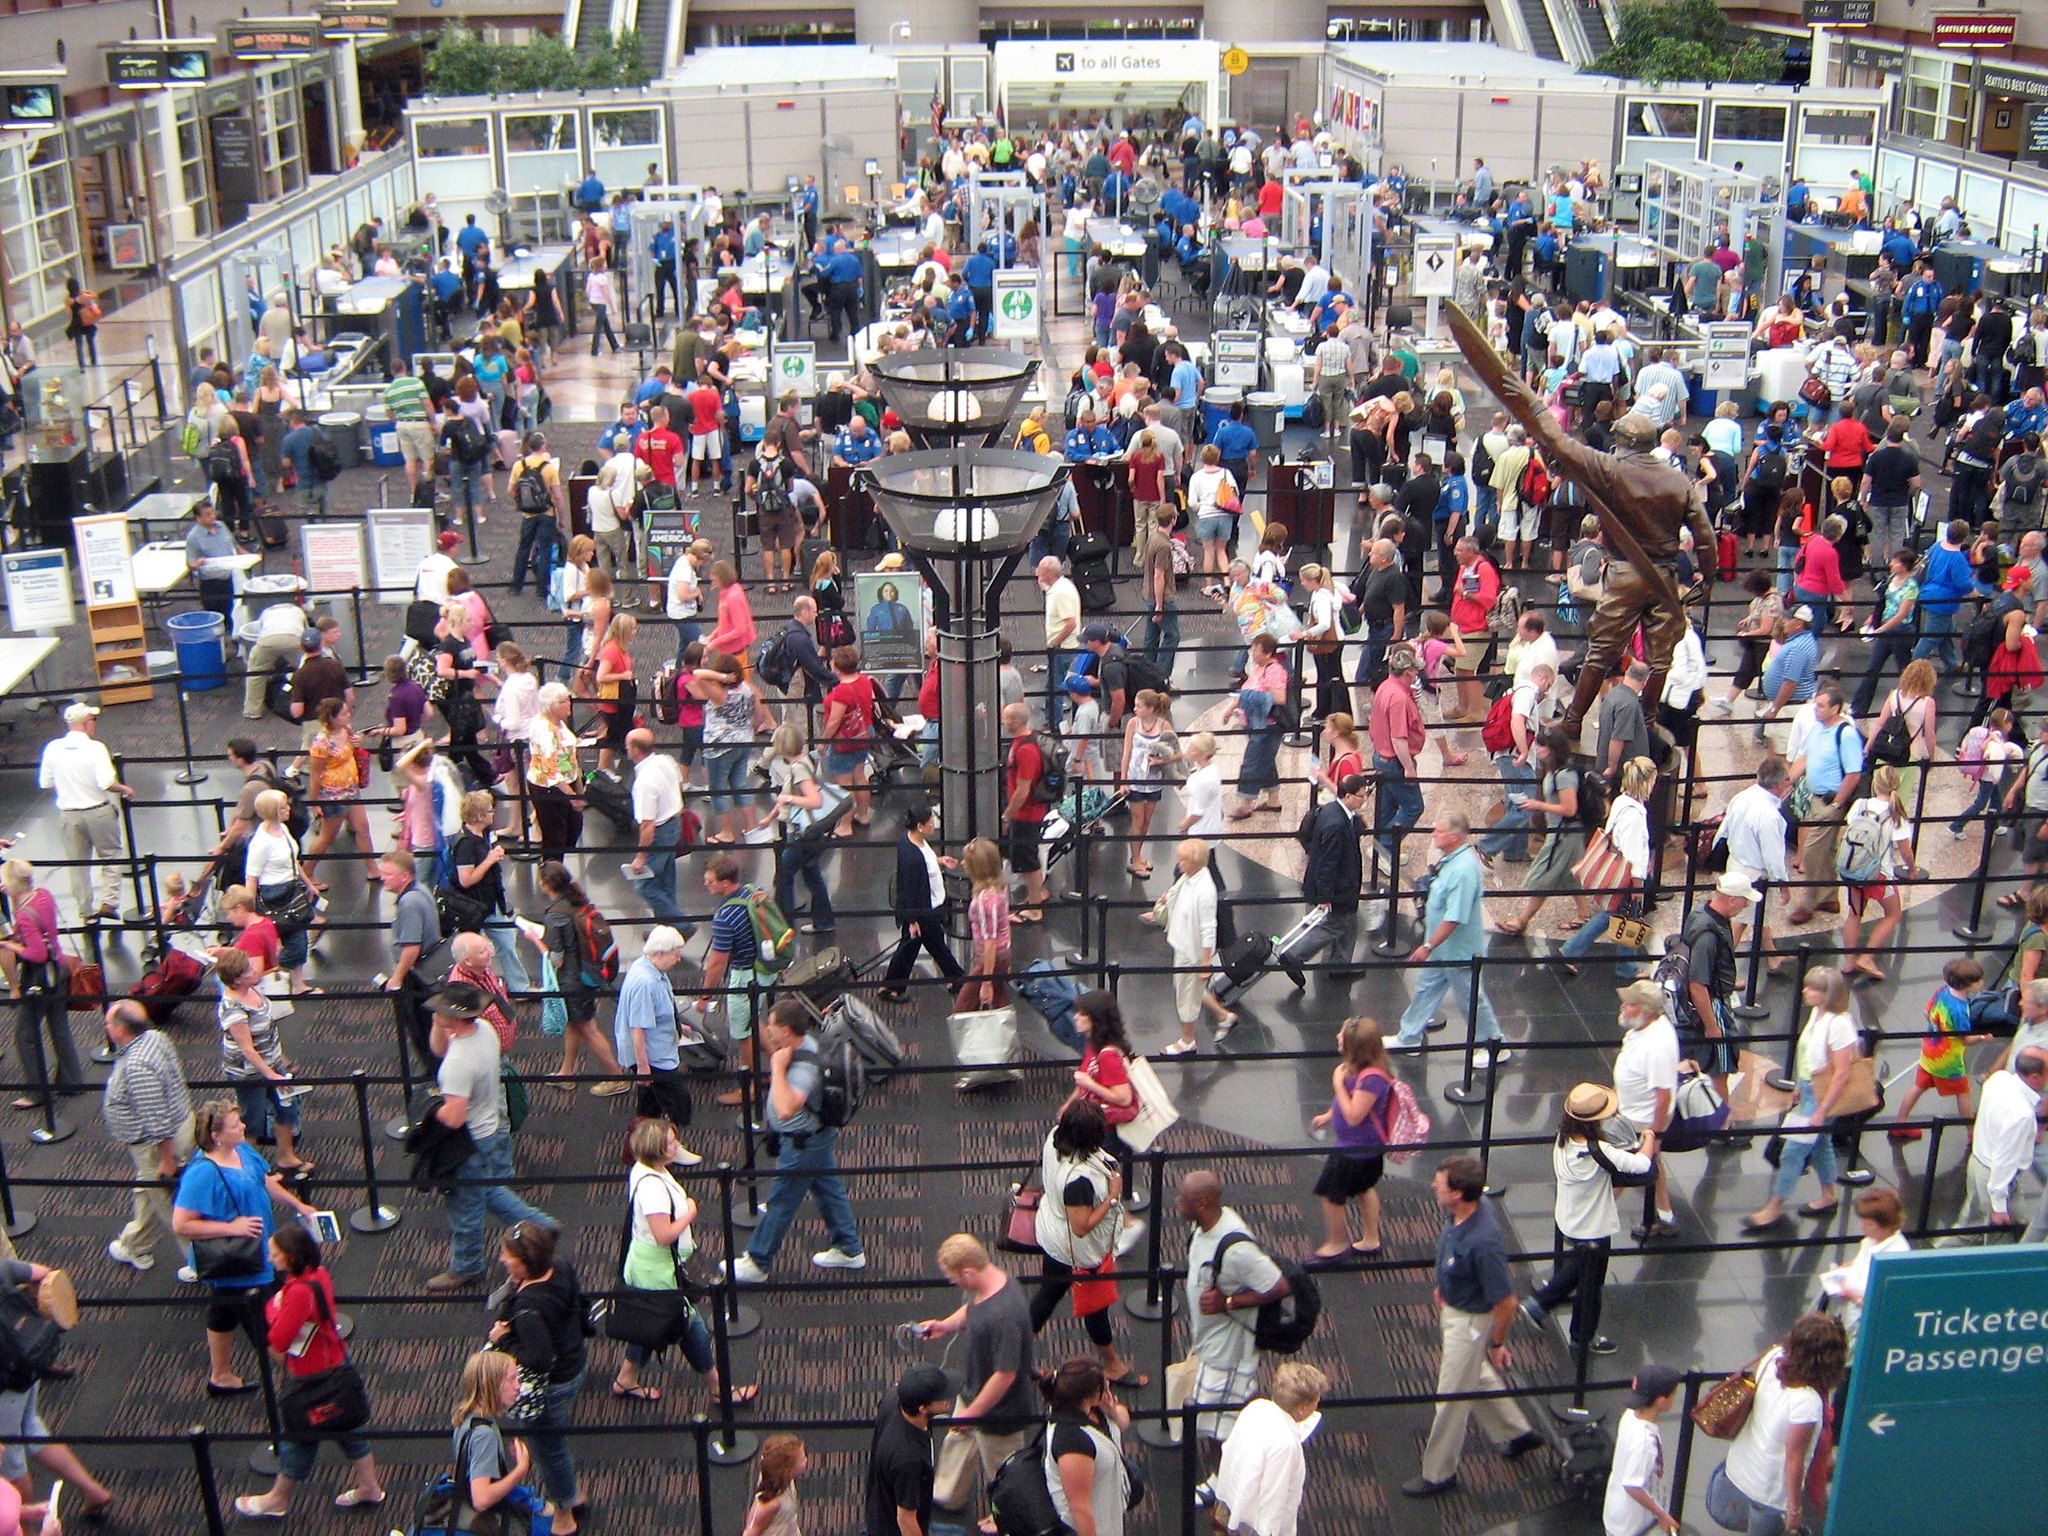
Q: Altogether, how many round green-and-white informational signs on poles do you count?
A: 2